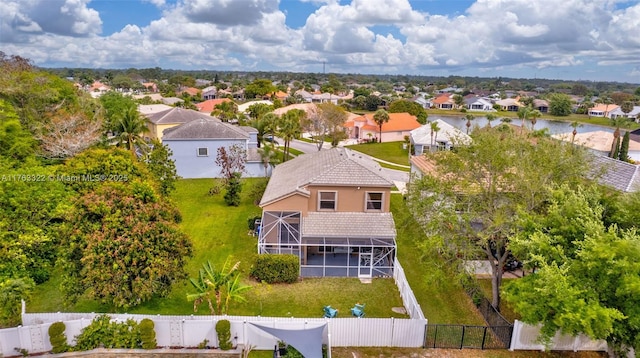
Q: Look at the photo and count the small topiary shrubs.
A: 3